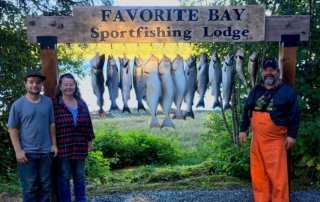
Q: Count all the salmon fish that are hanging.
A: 13